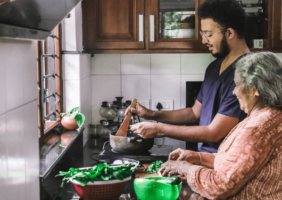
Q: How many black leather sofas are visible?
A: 0